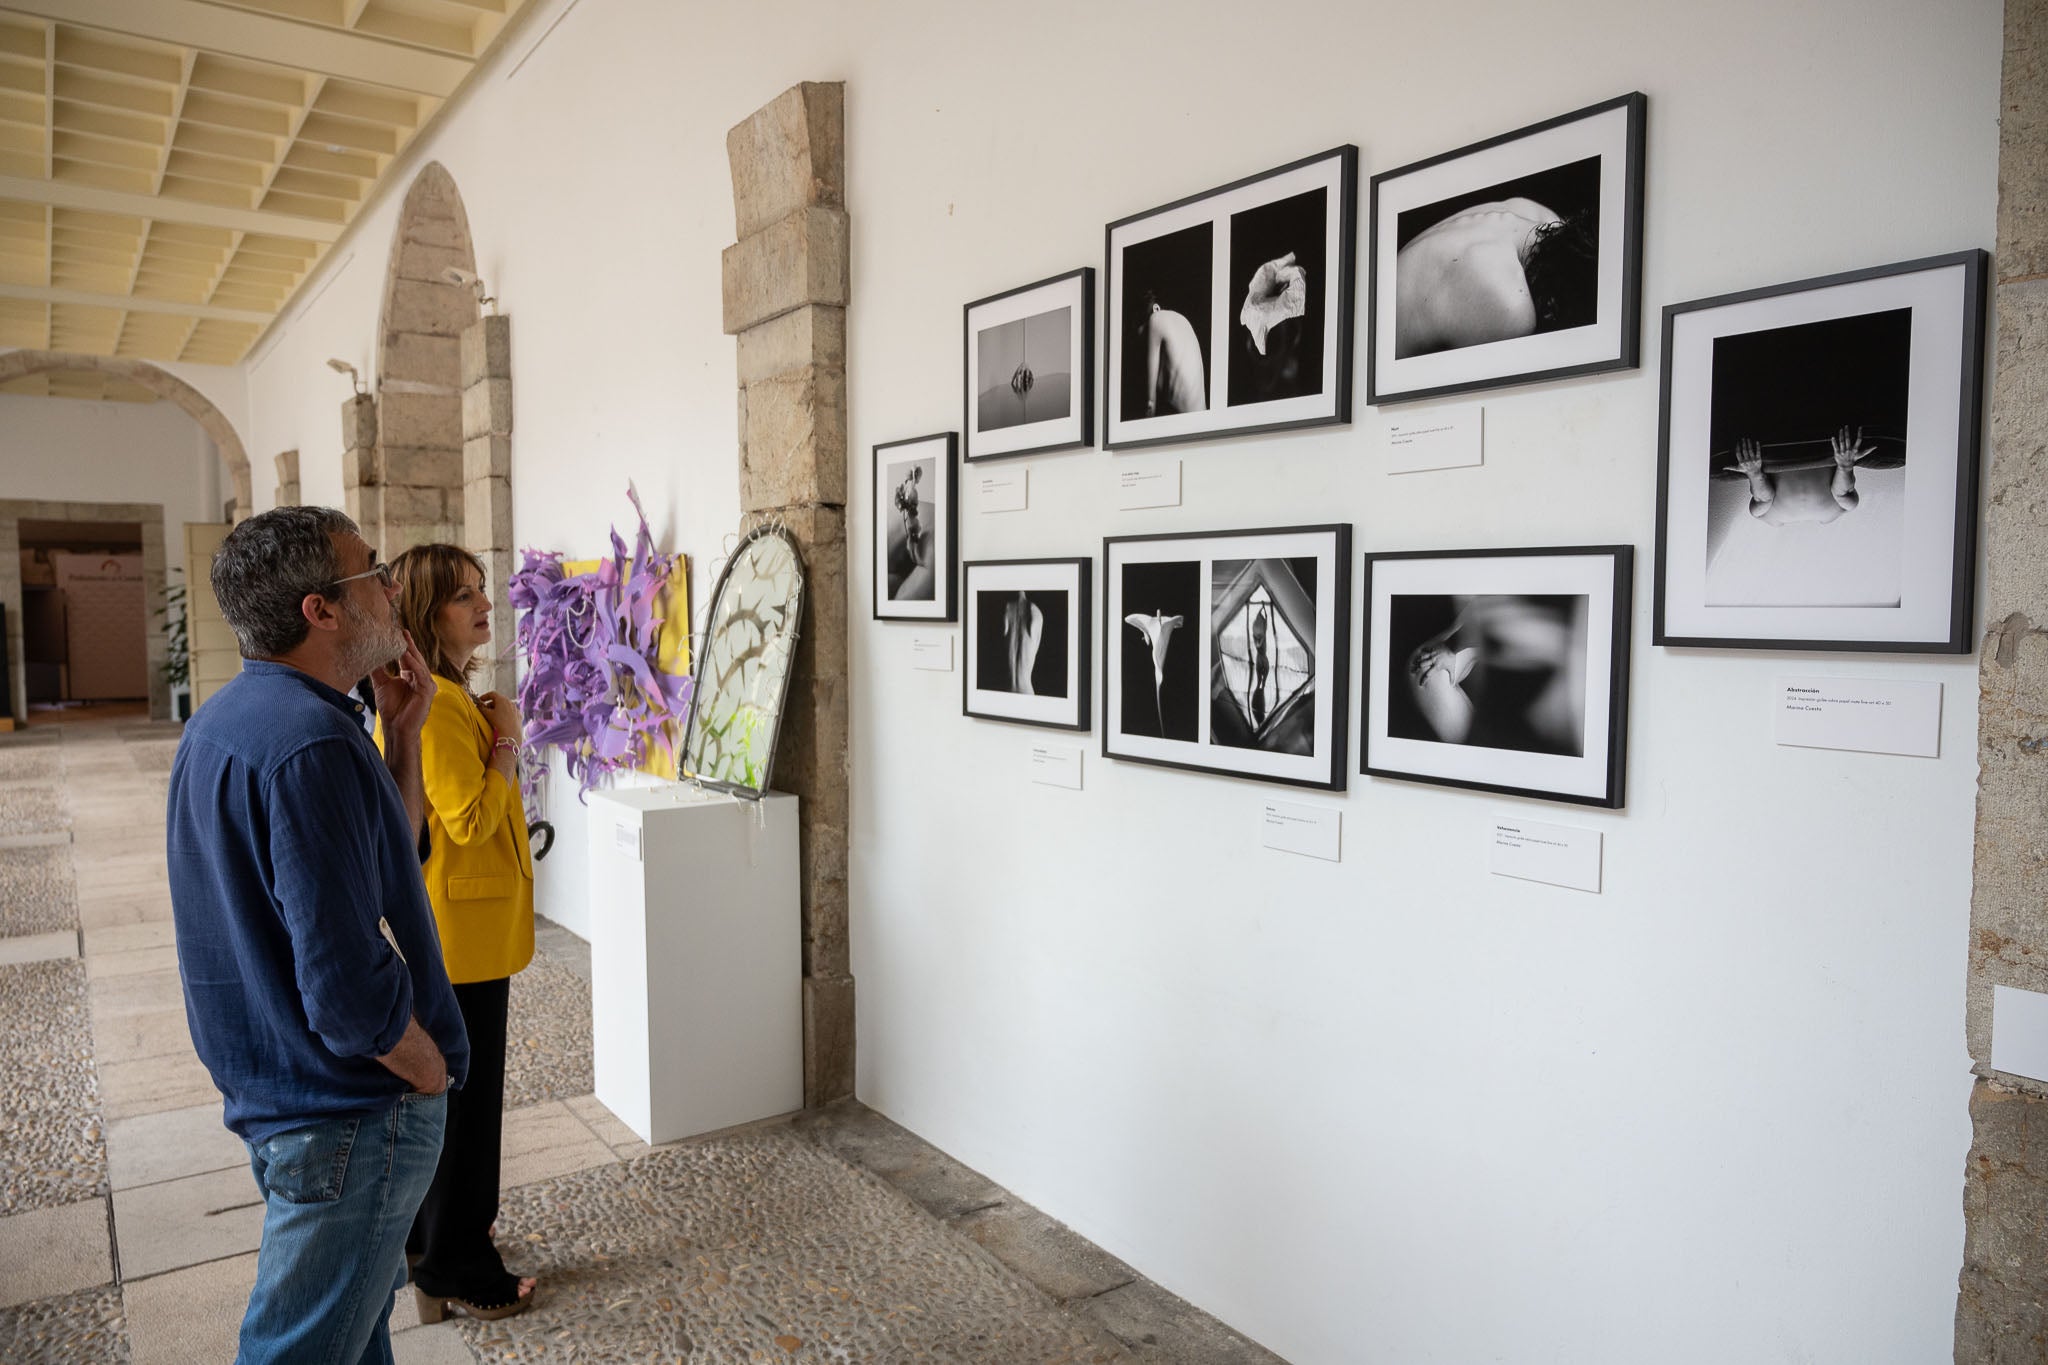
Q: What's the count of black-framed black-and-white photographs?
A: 8